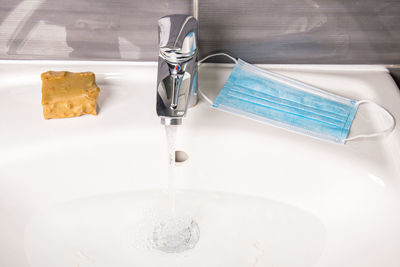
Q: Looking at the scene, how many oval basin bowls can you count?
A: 1